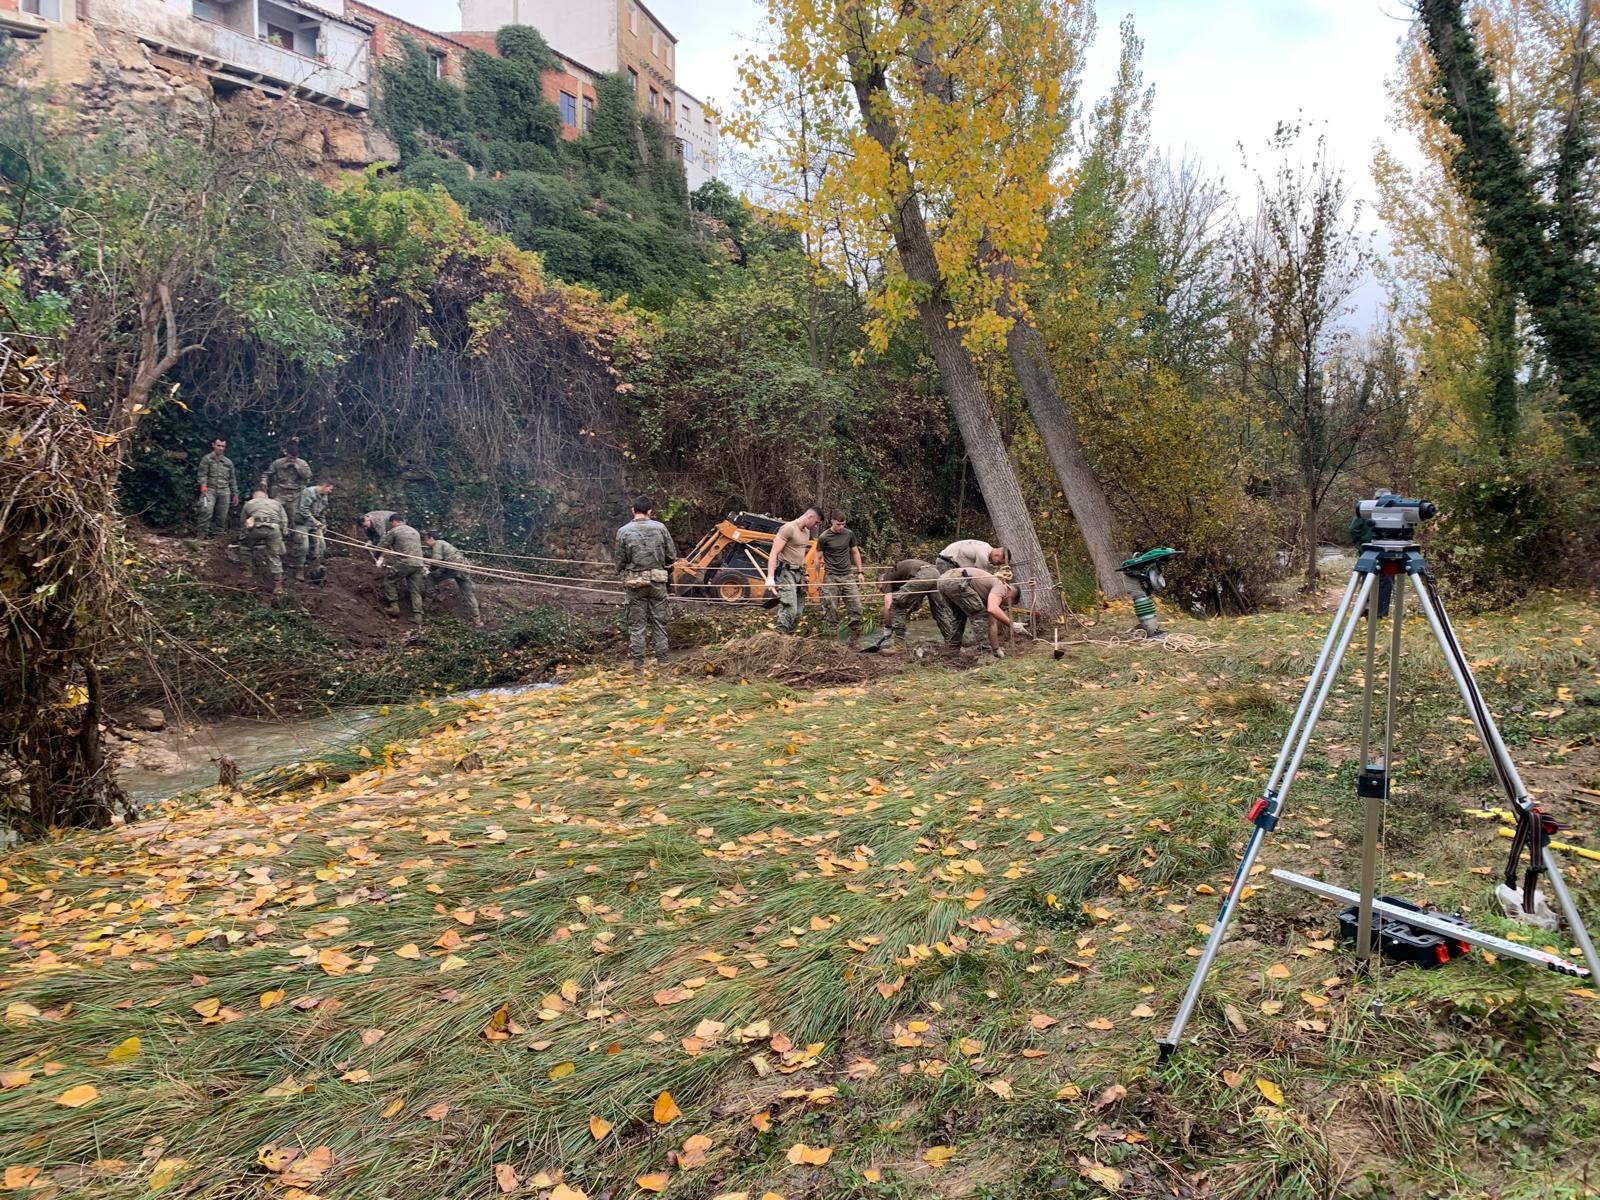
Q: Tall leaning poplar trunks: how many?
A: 2